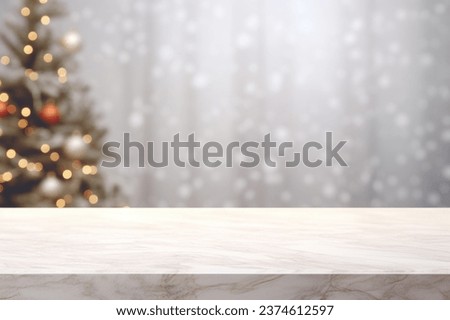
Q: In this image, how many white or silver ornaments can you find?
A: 3